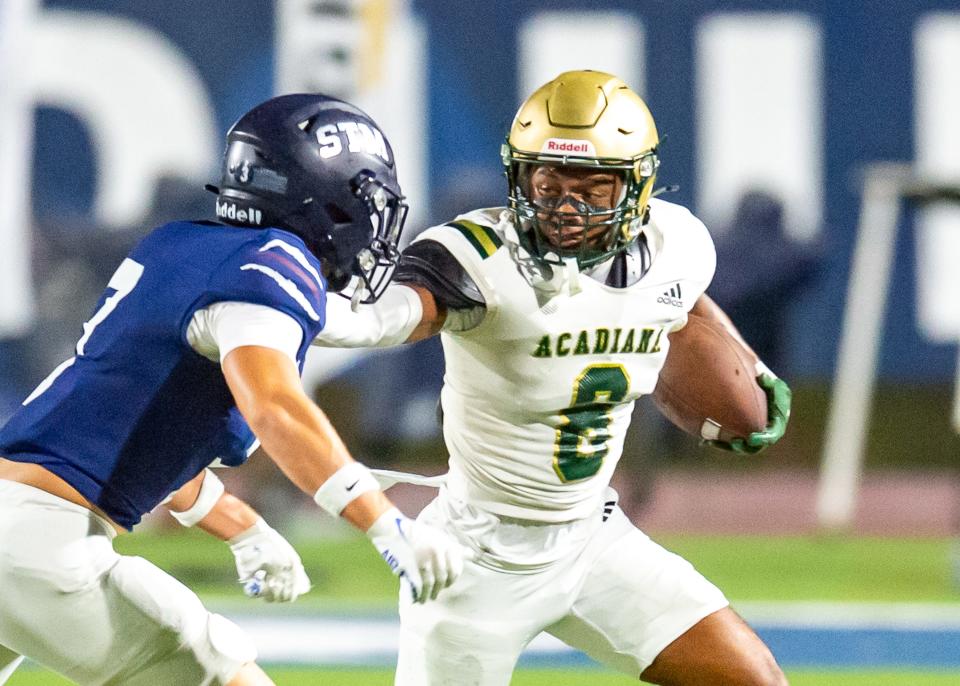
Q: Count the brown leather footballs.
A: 1